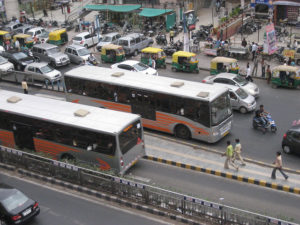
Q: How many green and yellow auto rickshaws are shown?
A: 8